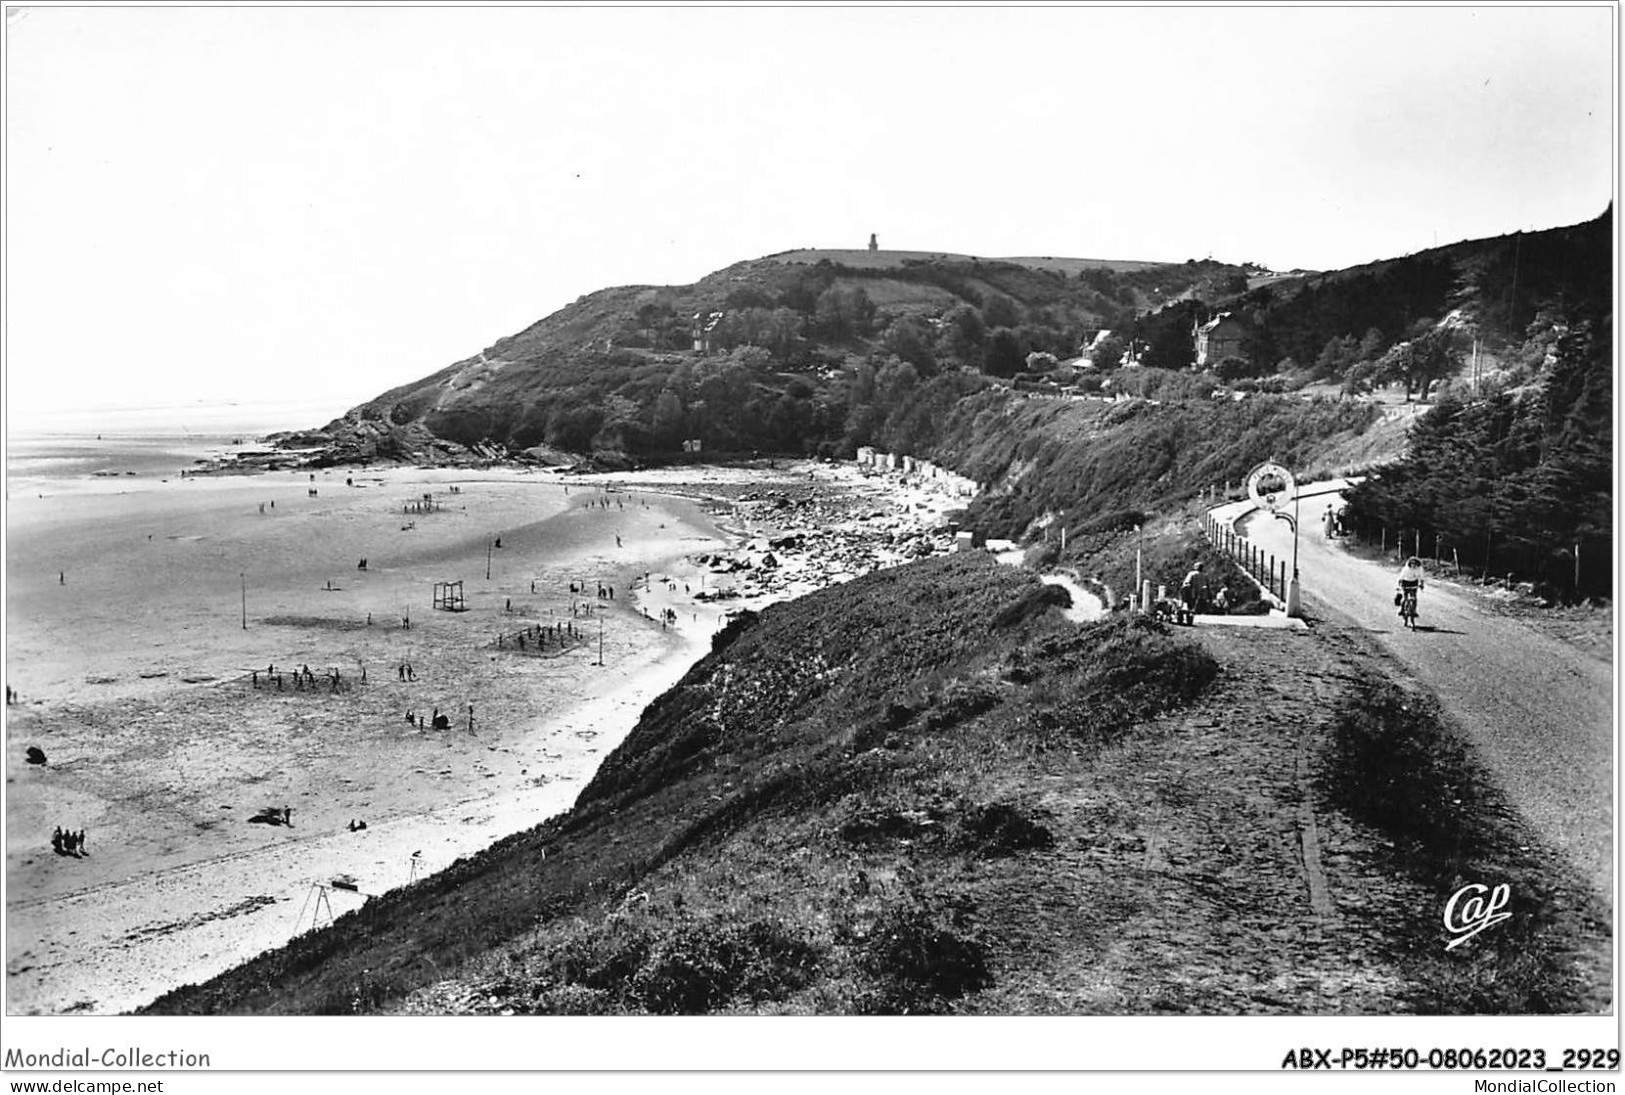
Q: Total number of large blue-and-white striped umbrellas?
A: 0